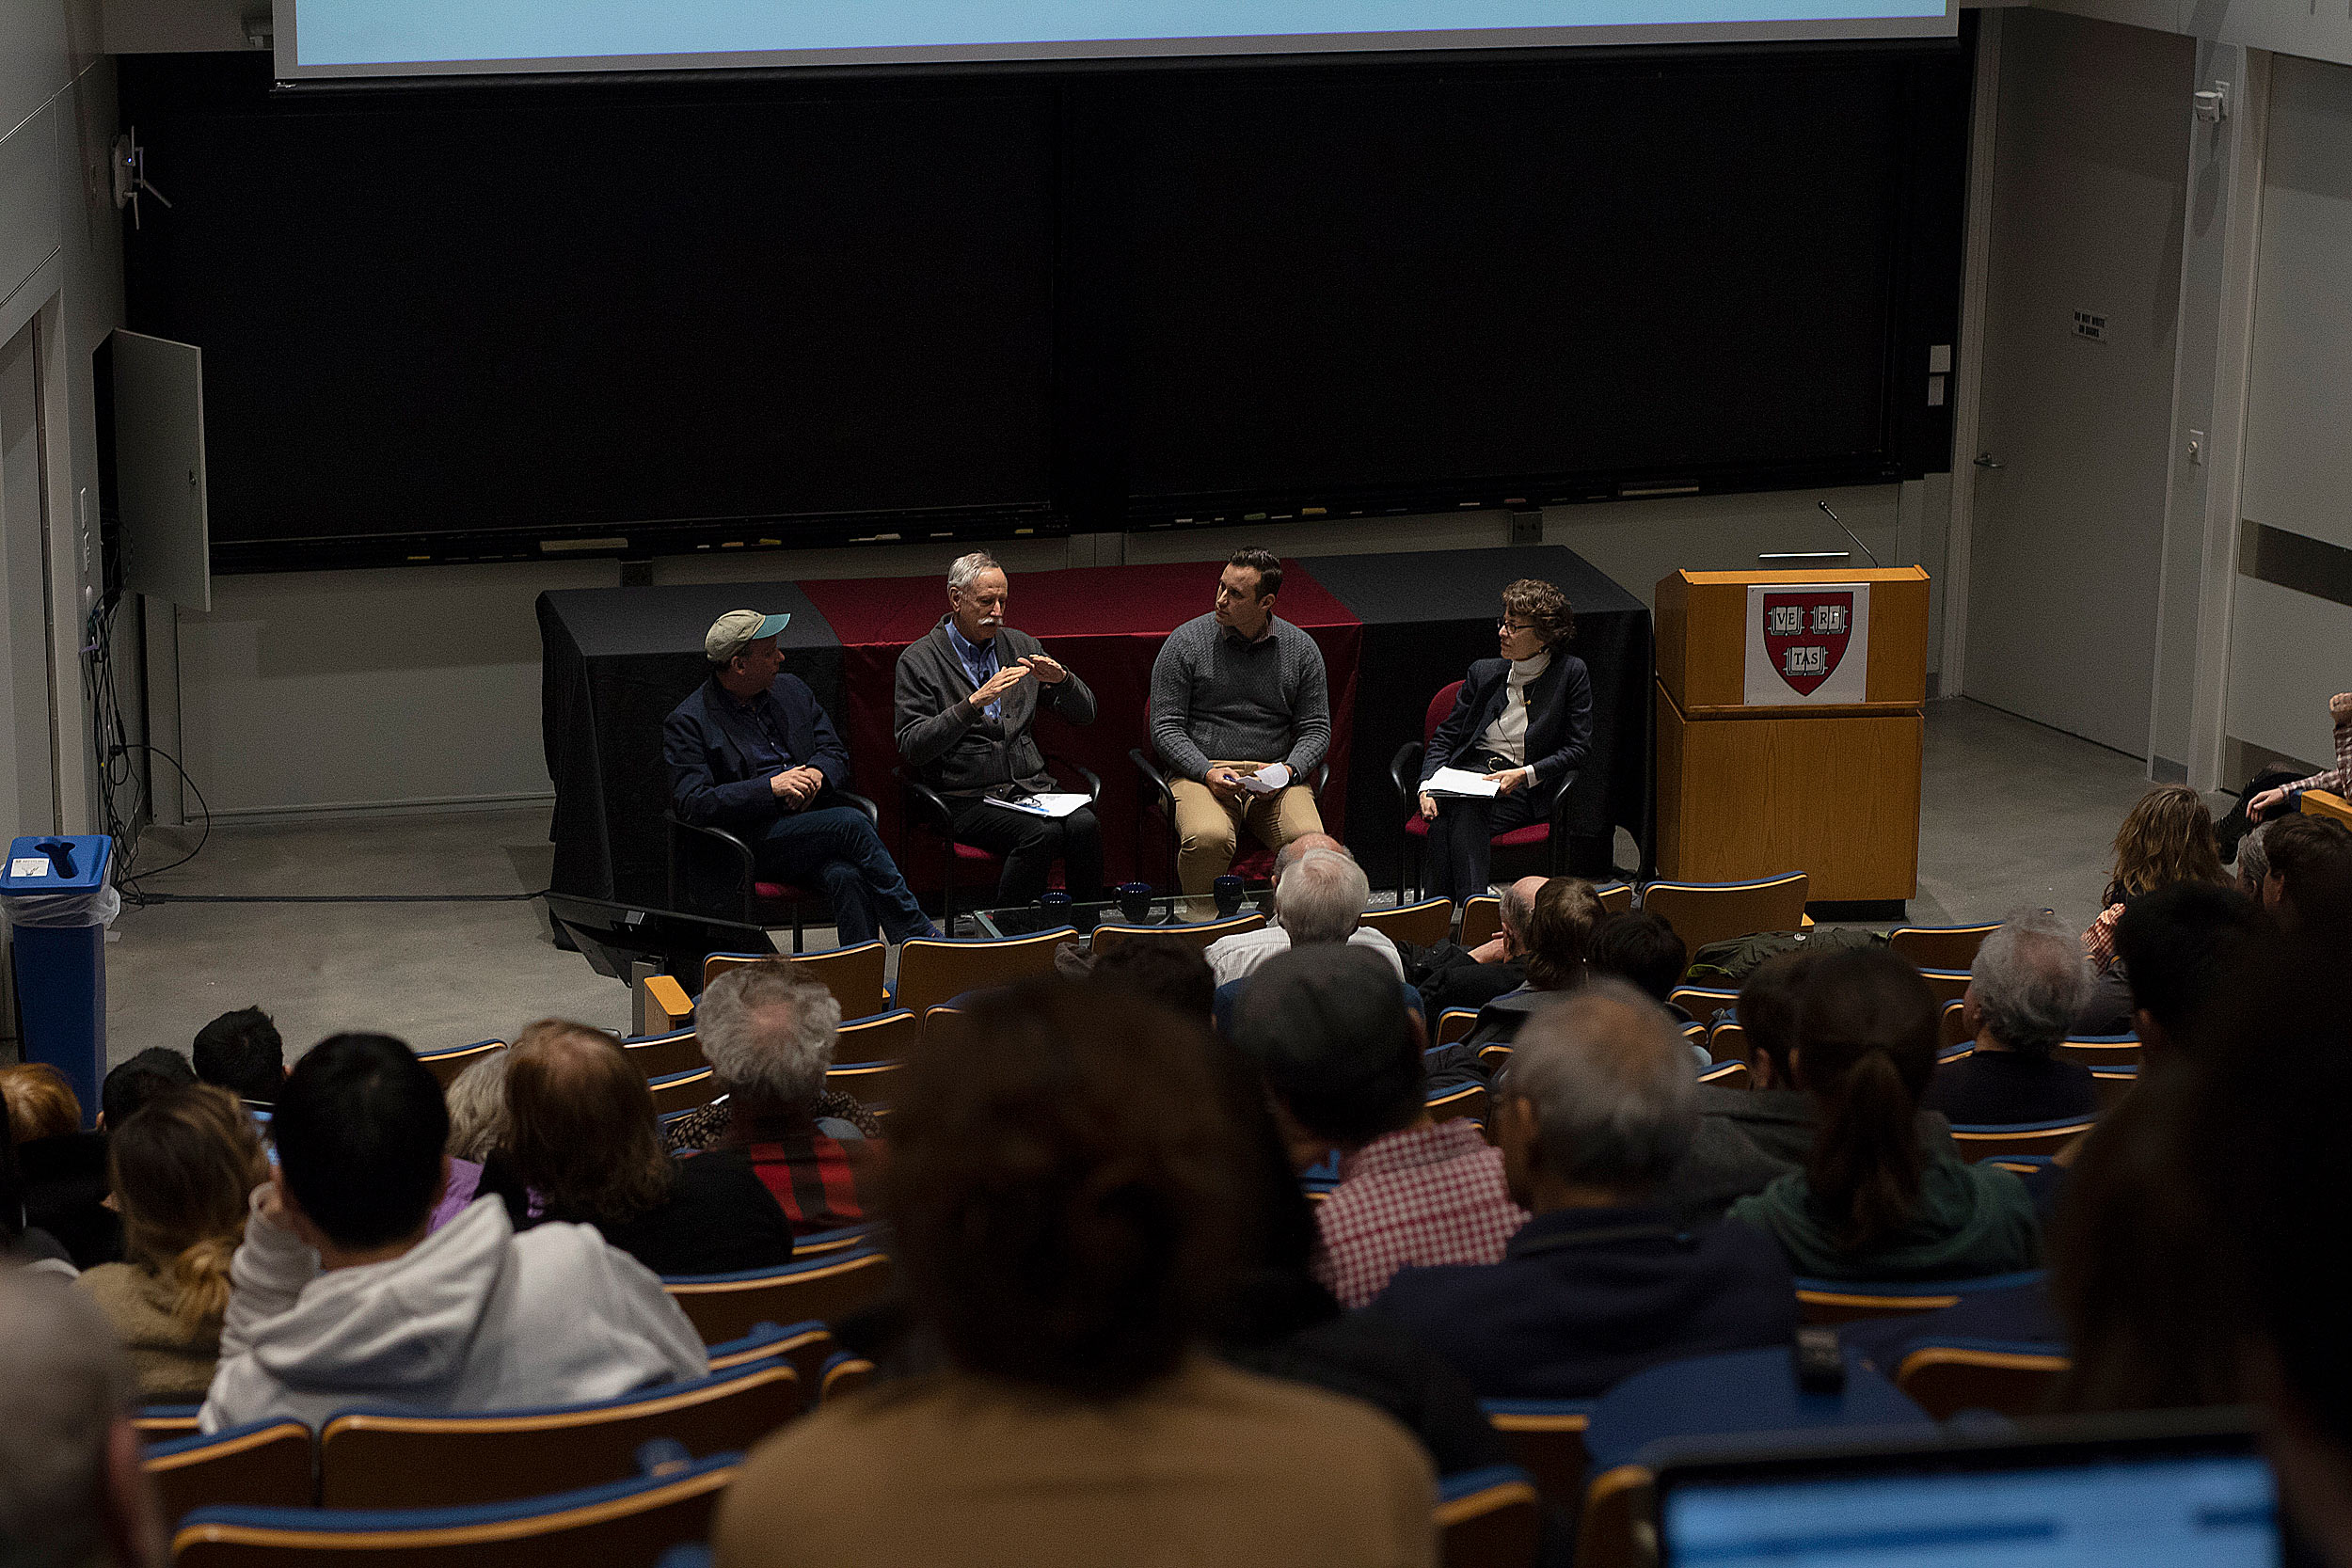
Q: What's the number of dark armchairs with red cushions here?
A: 4